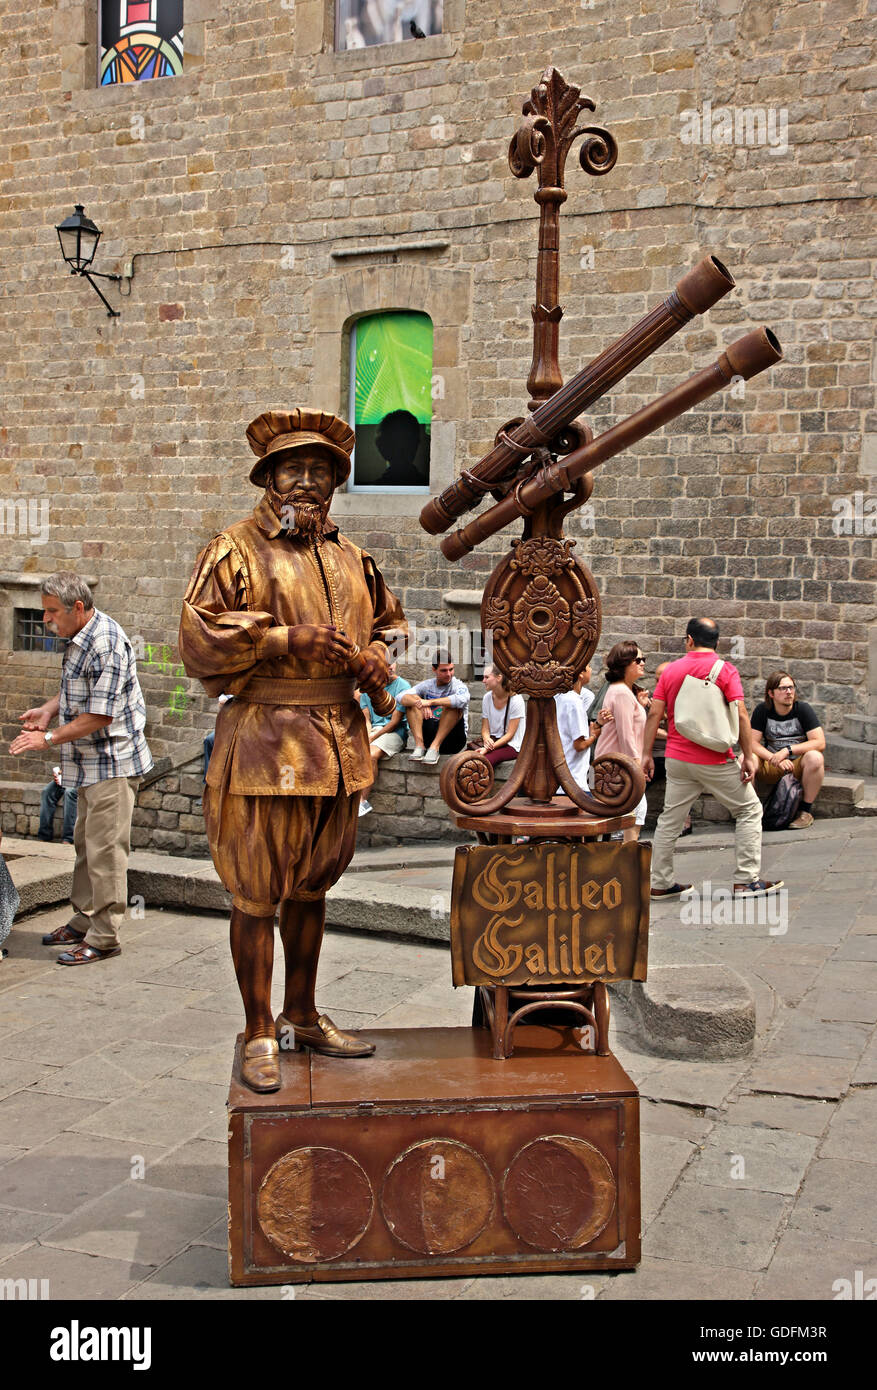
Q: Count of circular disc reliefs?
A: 3